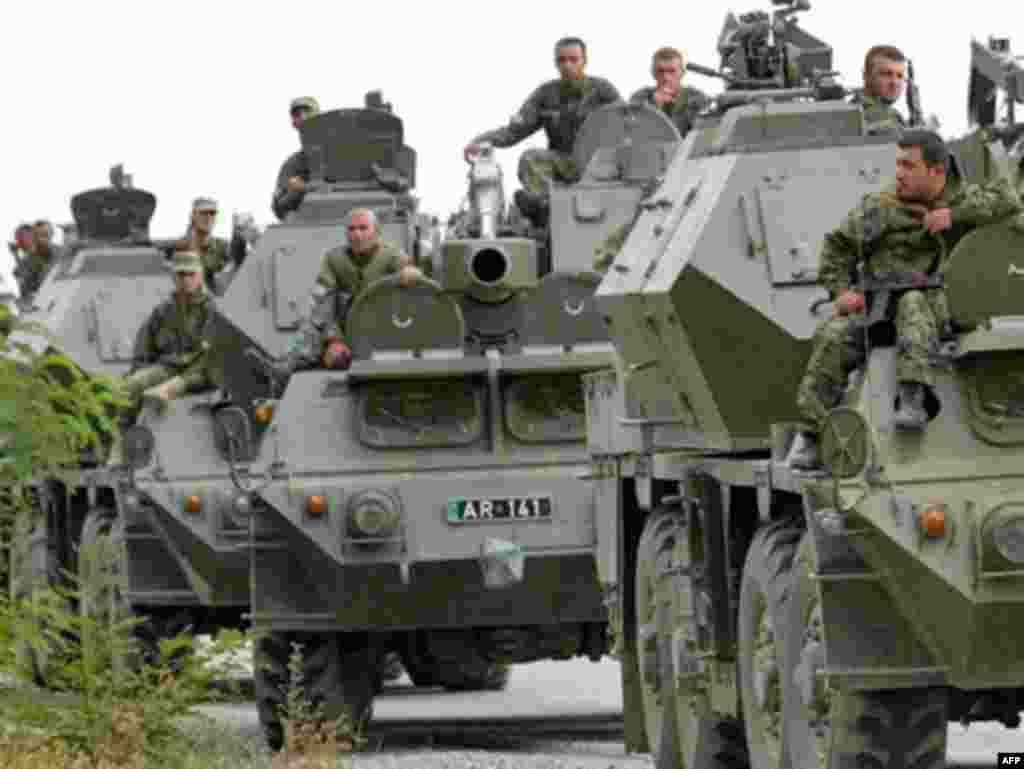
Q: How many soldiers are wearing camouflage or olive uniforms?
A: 10